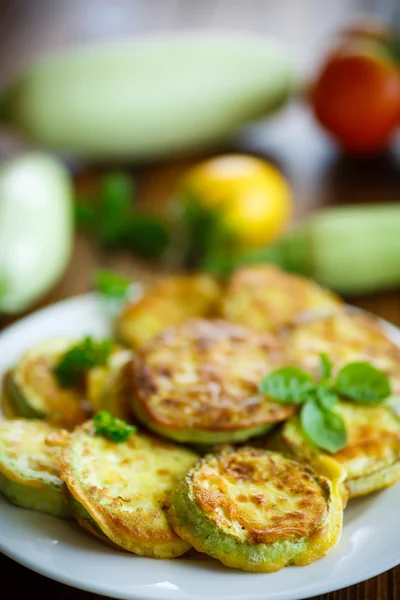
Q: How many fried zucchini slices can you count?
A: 10